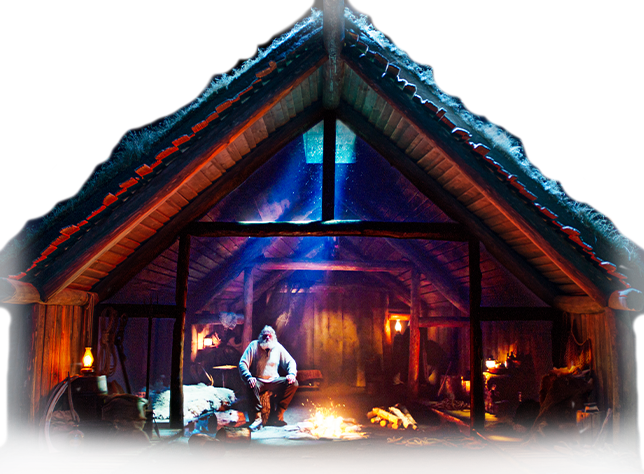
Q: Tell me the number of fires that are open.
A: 1